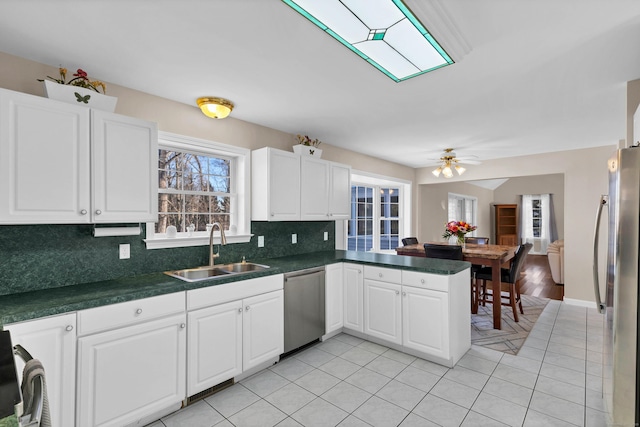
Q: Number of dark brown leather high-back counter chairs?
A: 4